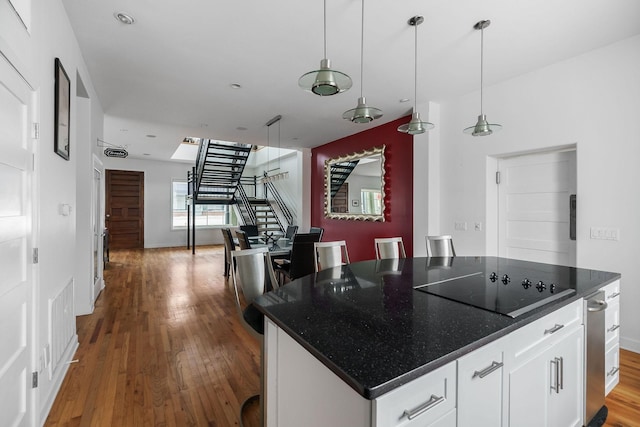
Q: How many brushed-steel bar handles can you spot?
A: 8